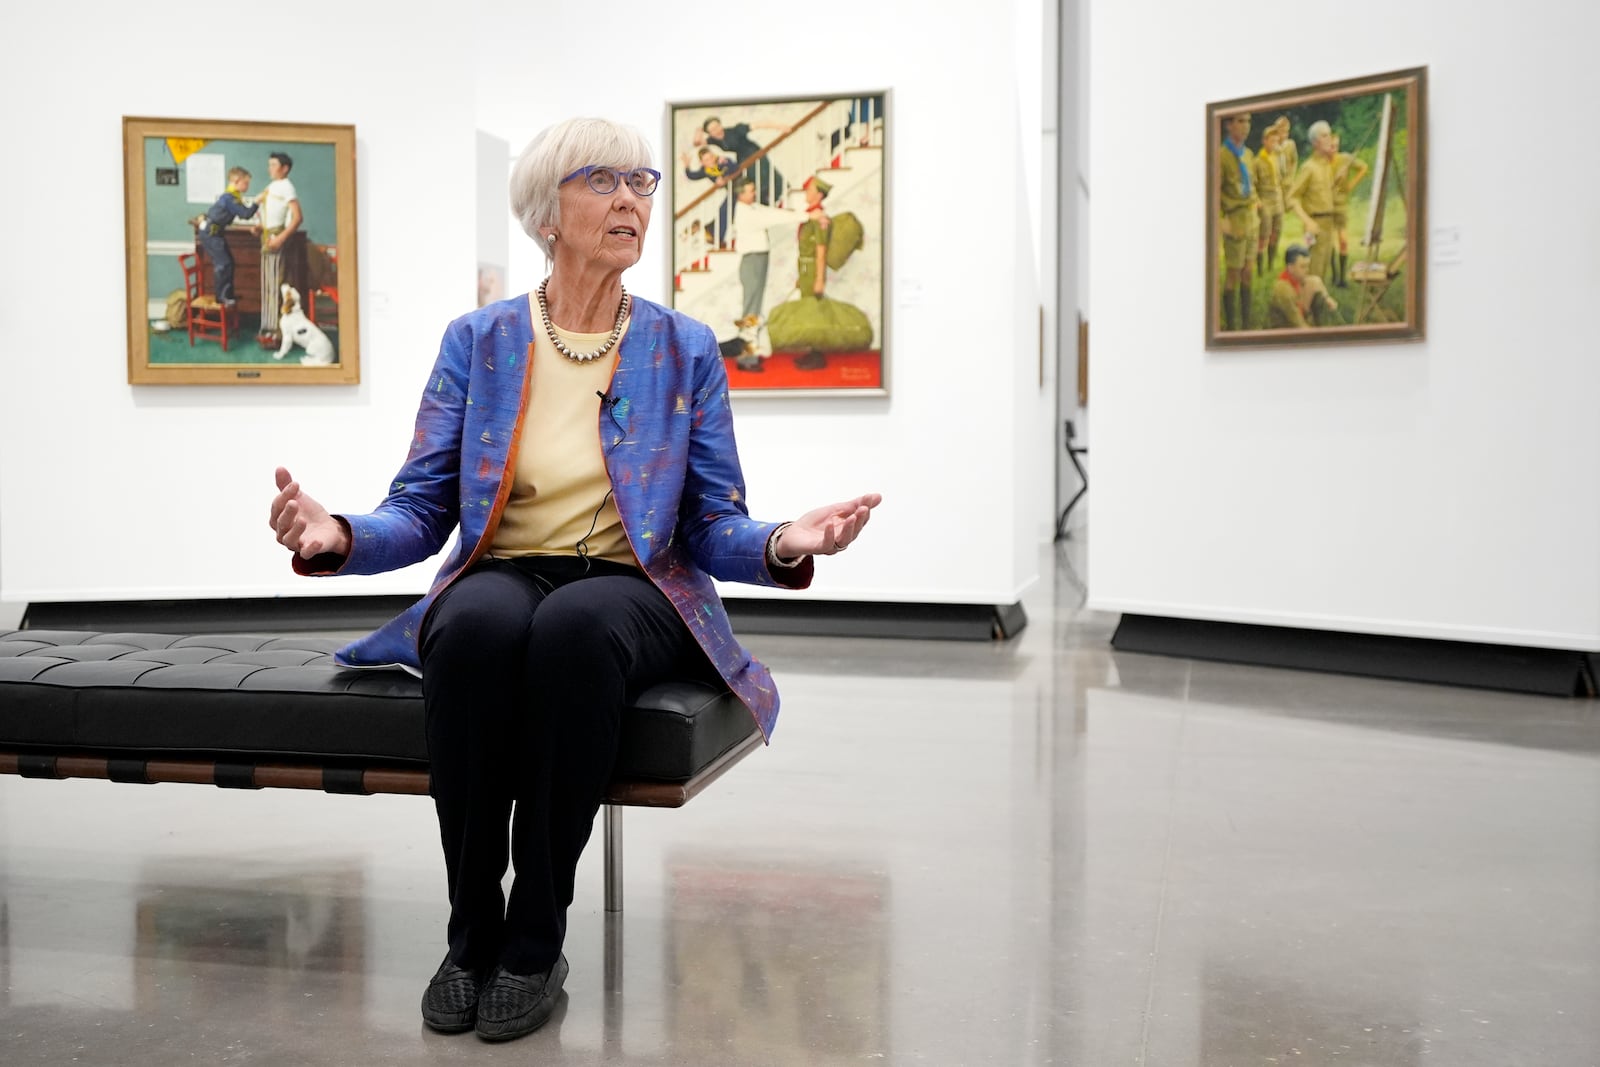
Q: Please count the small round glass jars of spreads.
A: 0